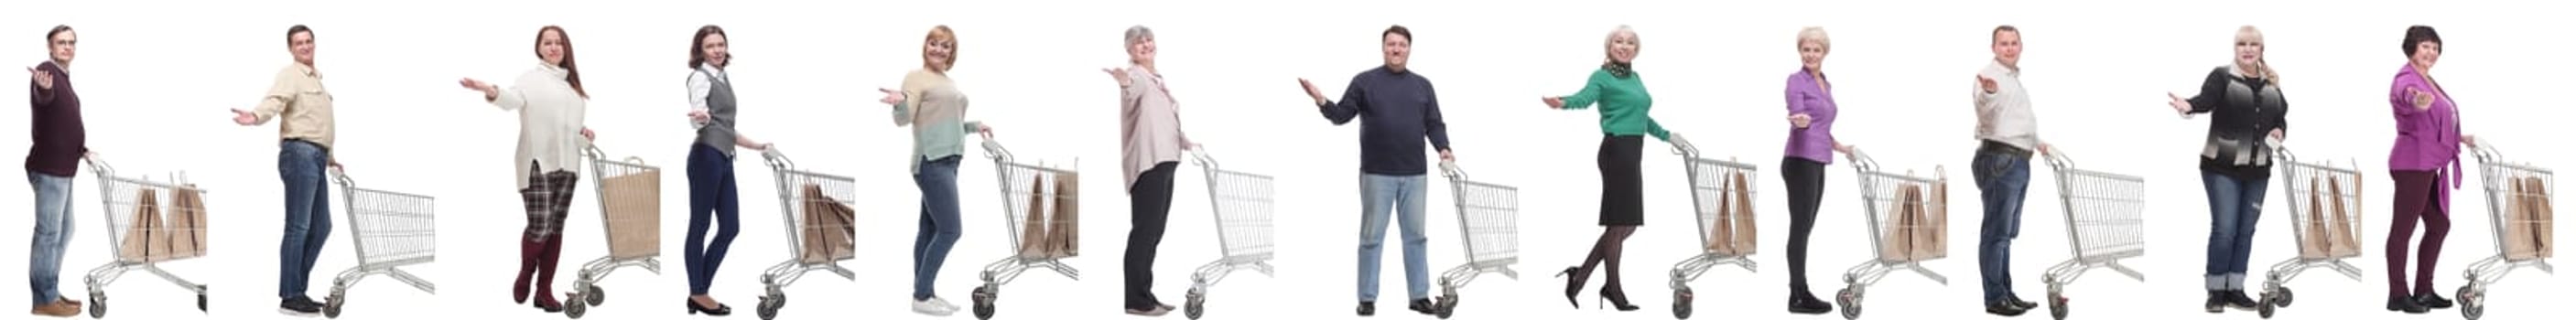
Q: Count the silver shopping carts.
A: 12